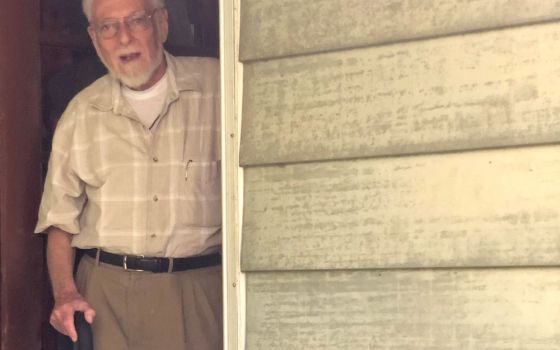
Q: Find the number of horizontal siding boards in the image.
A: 4